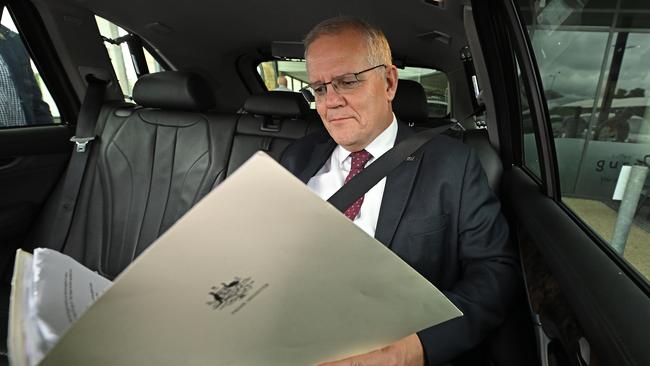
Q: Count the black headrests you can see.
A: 3